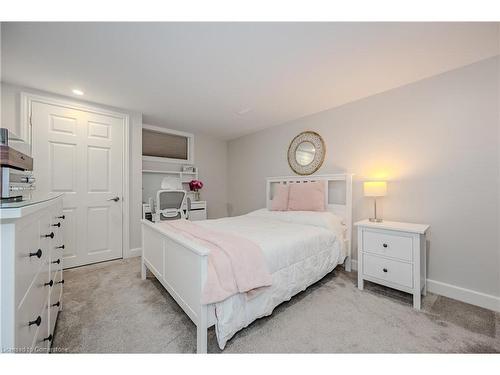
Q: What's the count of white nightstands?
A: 1